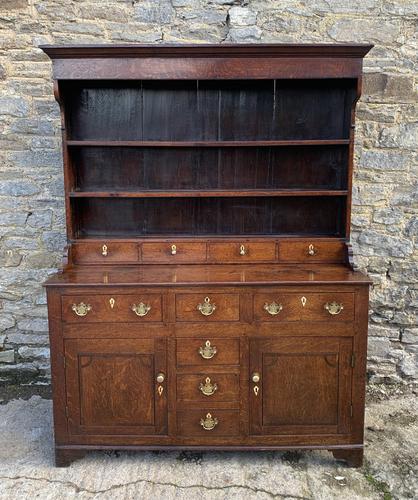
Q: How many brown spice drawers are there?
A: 4